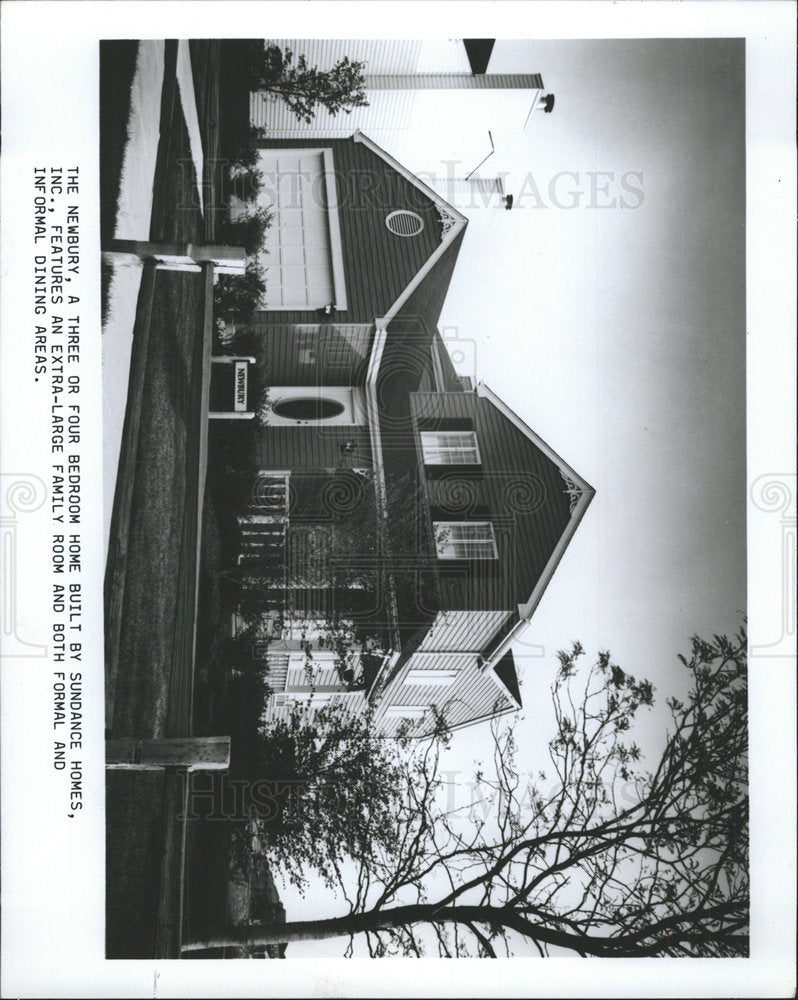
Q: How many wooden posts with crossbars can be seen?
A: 2